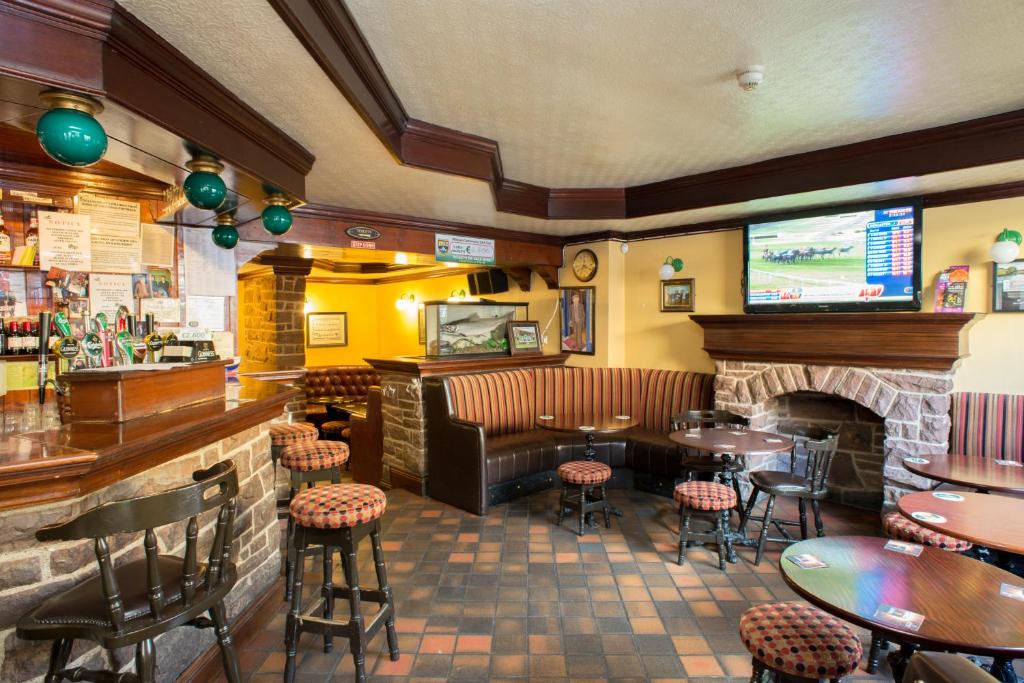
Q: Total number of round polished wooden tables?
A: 5